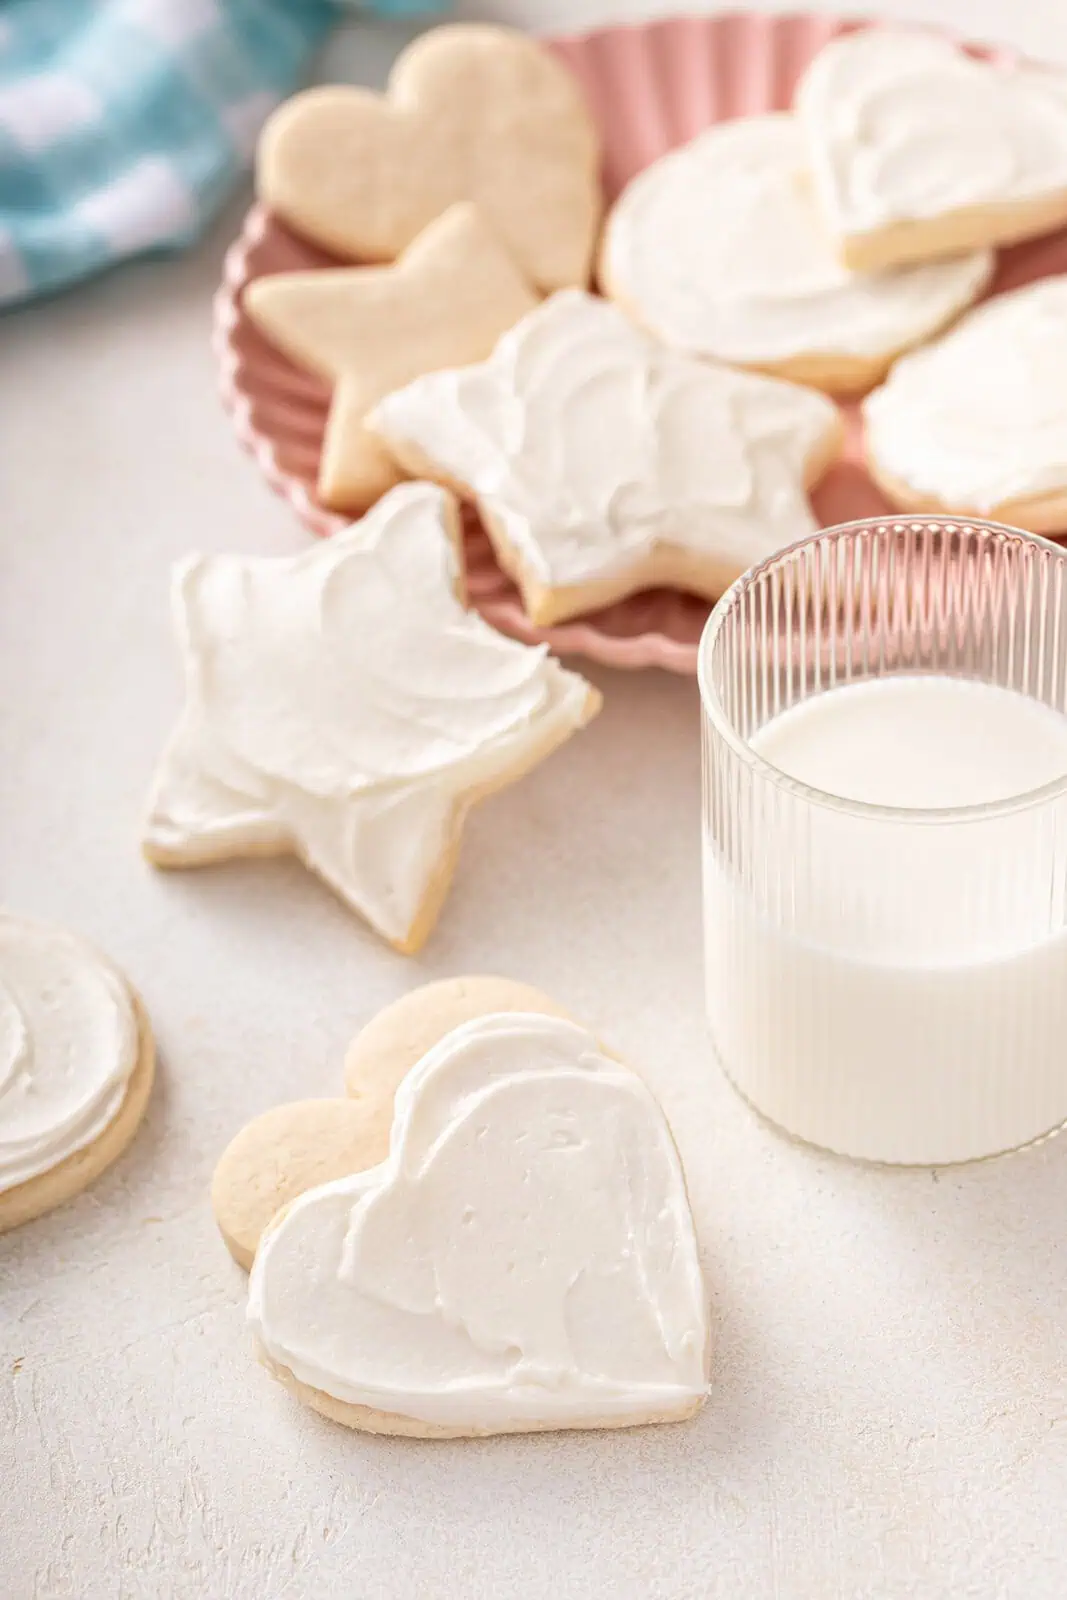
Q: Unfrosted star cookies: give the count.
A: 1